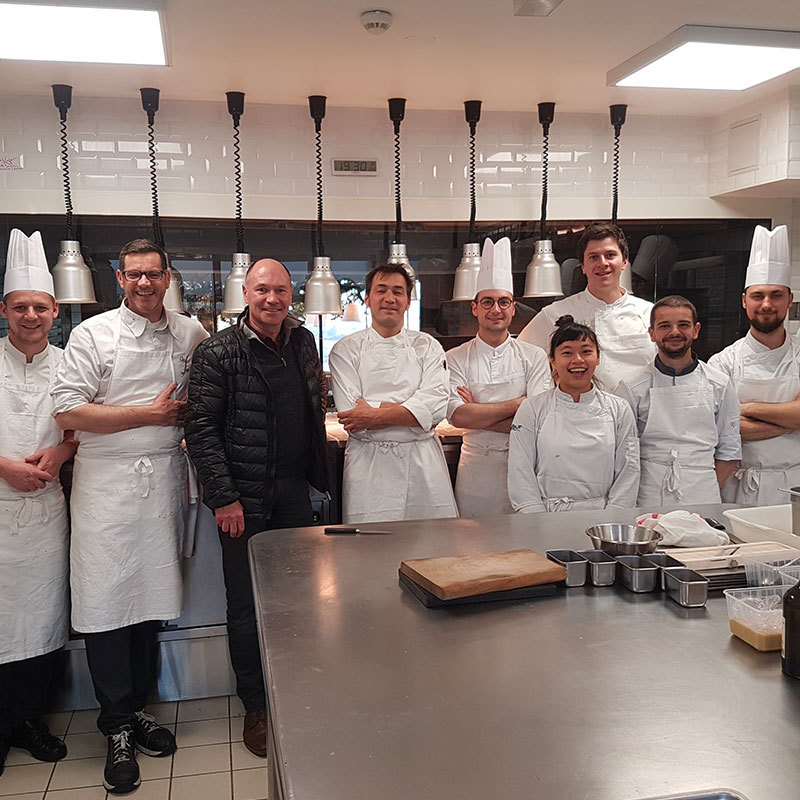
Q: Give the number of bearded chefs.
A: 2